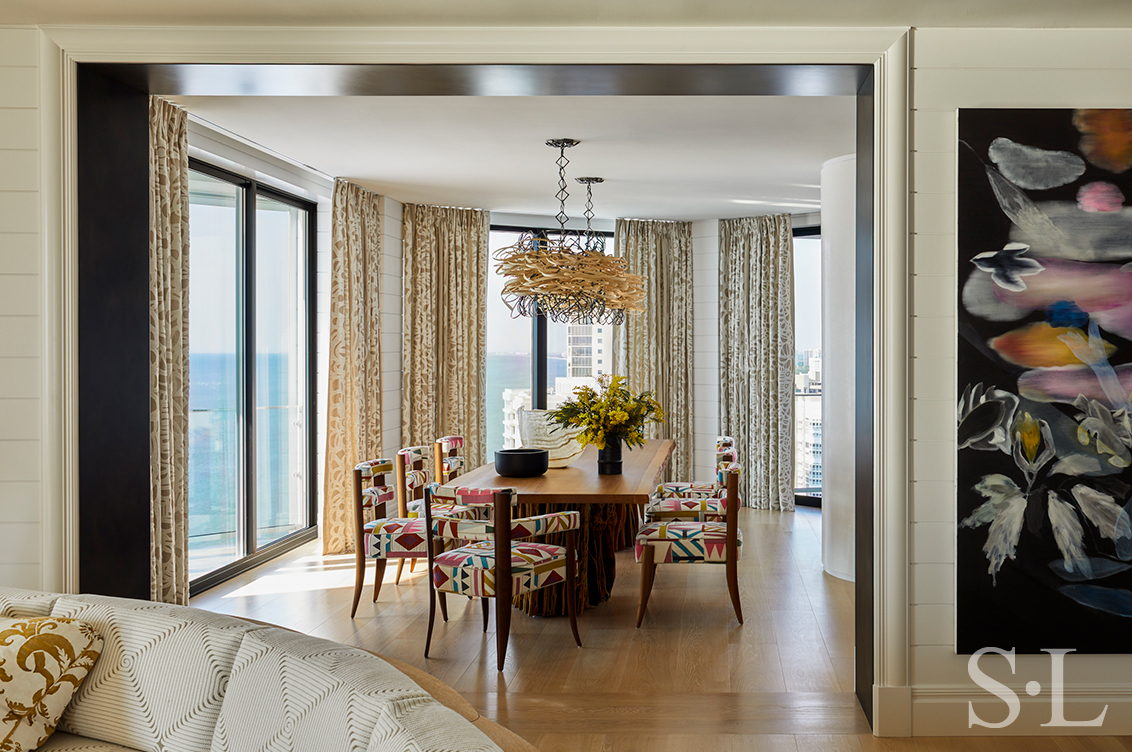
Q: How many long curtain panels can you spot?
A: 5